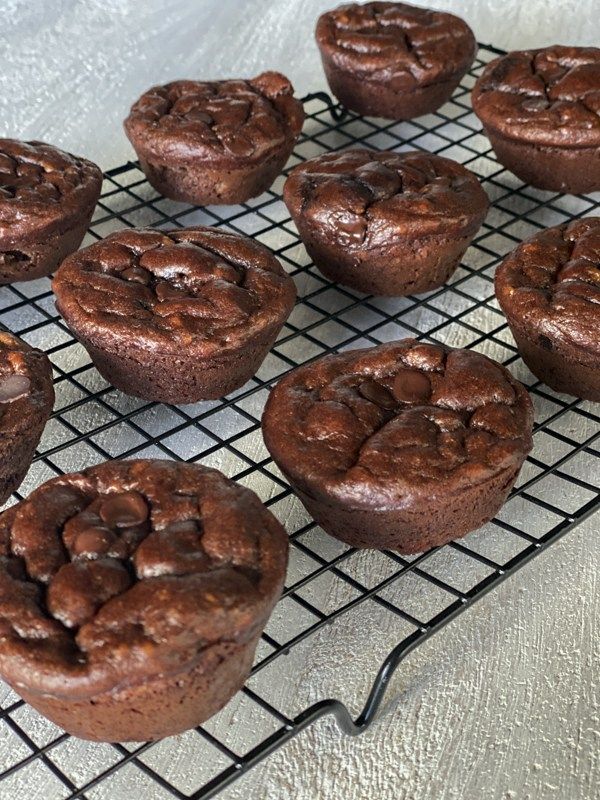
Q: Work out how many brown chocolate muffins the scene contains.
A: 10